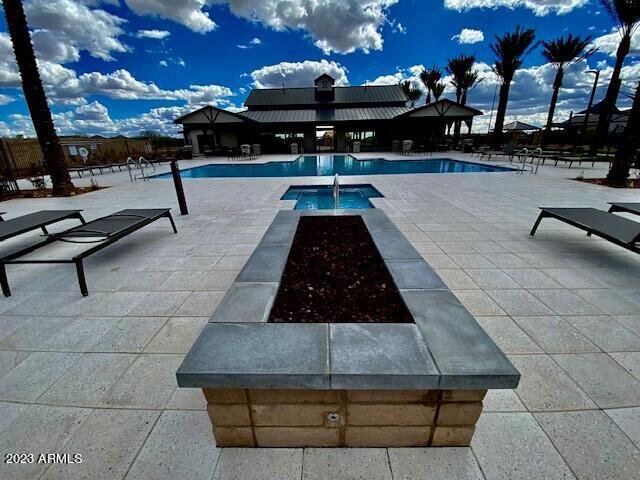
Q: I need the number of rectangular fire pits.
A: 1